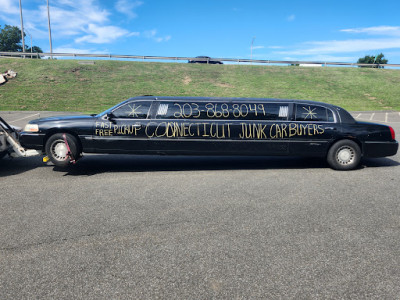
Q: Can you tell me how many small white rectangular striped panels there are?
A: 2